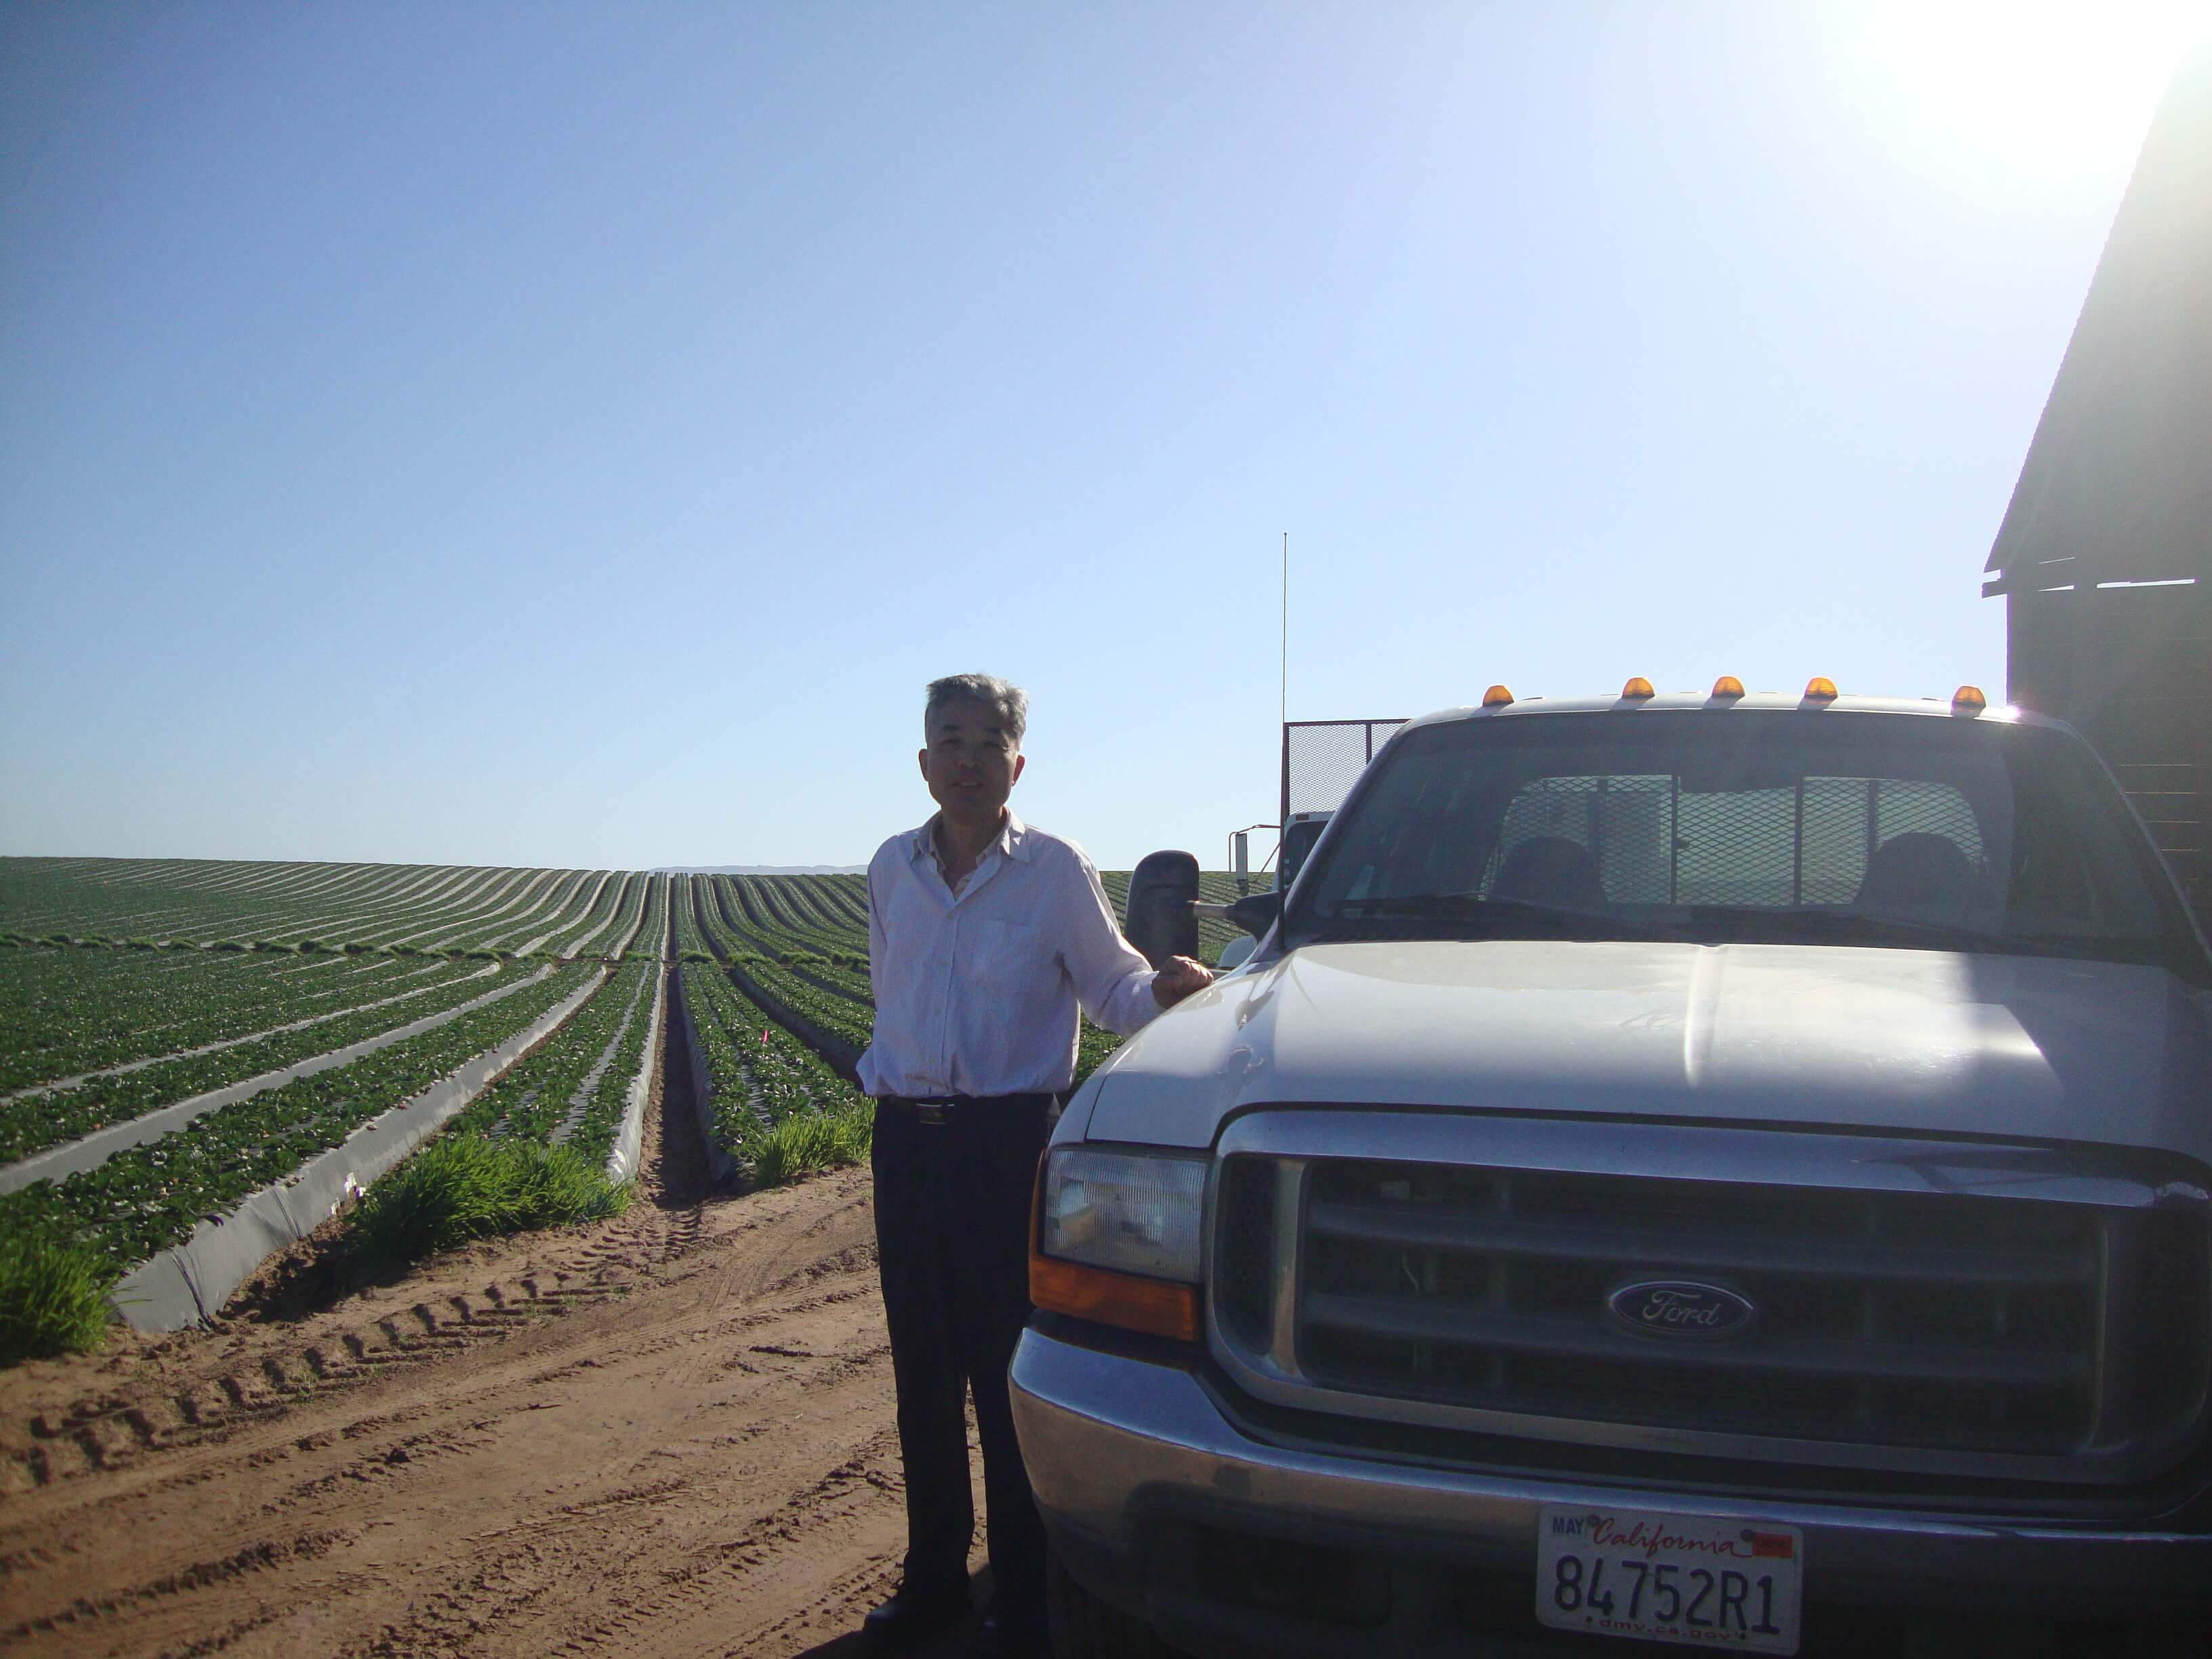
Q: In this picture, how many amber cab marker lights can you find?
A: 5